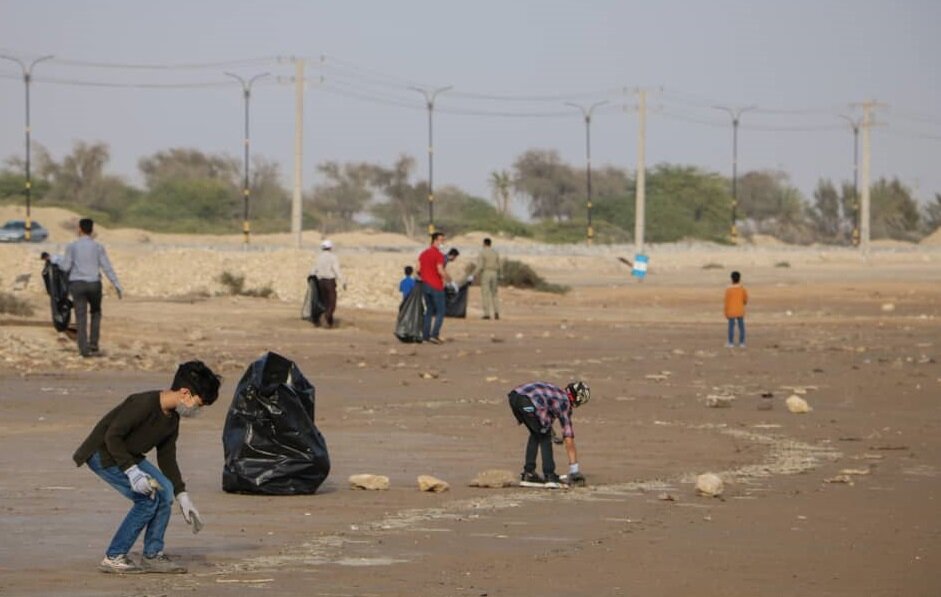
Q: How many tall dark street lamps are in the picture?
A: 6